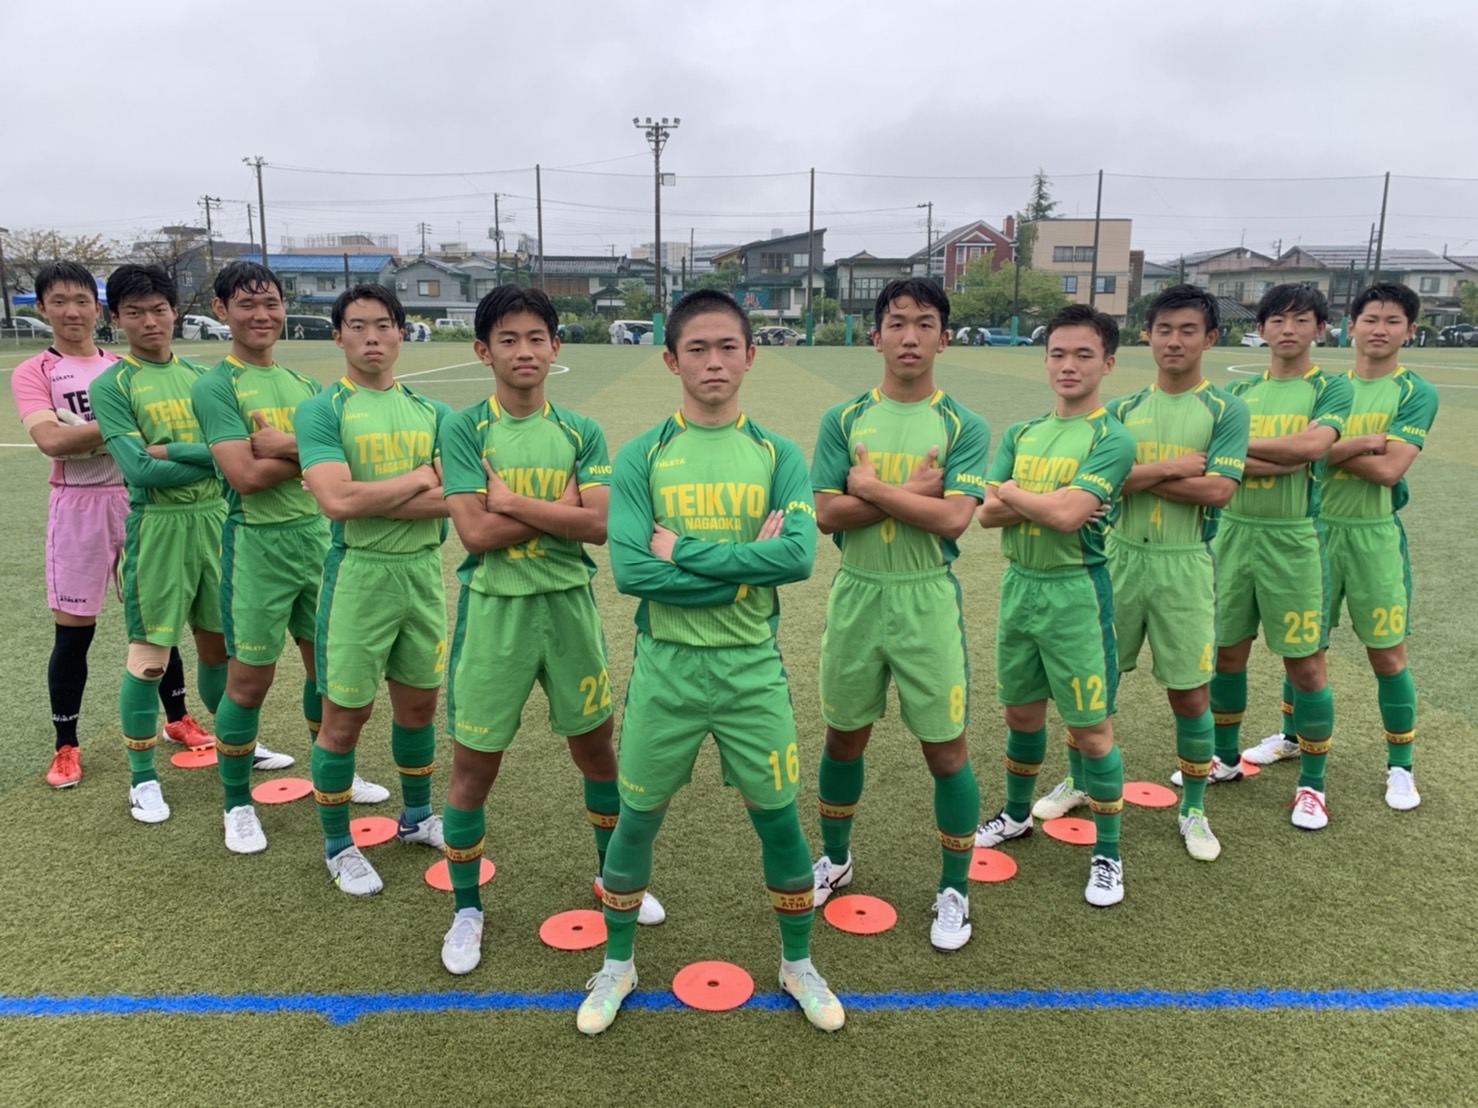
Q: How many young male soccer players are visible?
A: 11